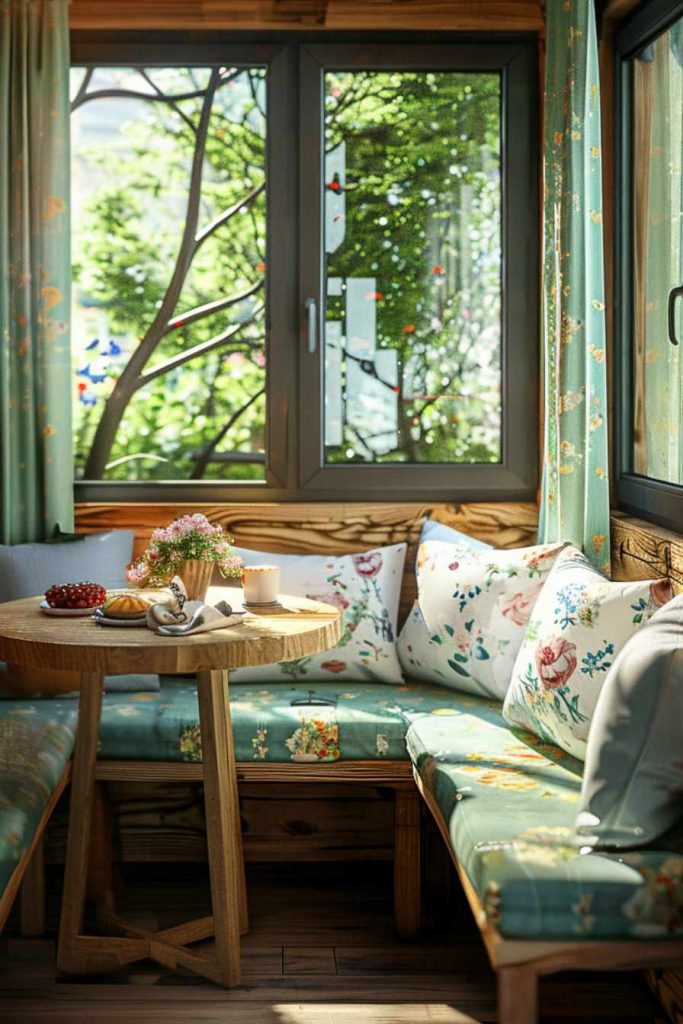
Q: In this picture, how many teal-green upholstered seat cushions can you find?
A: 3